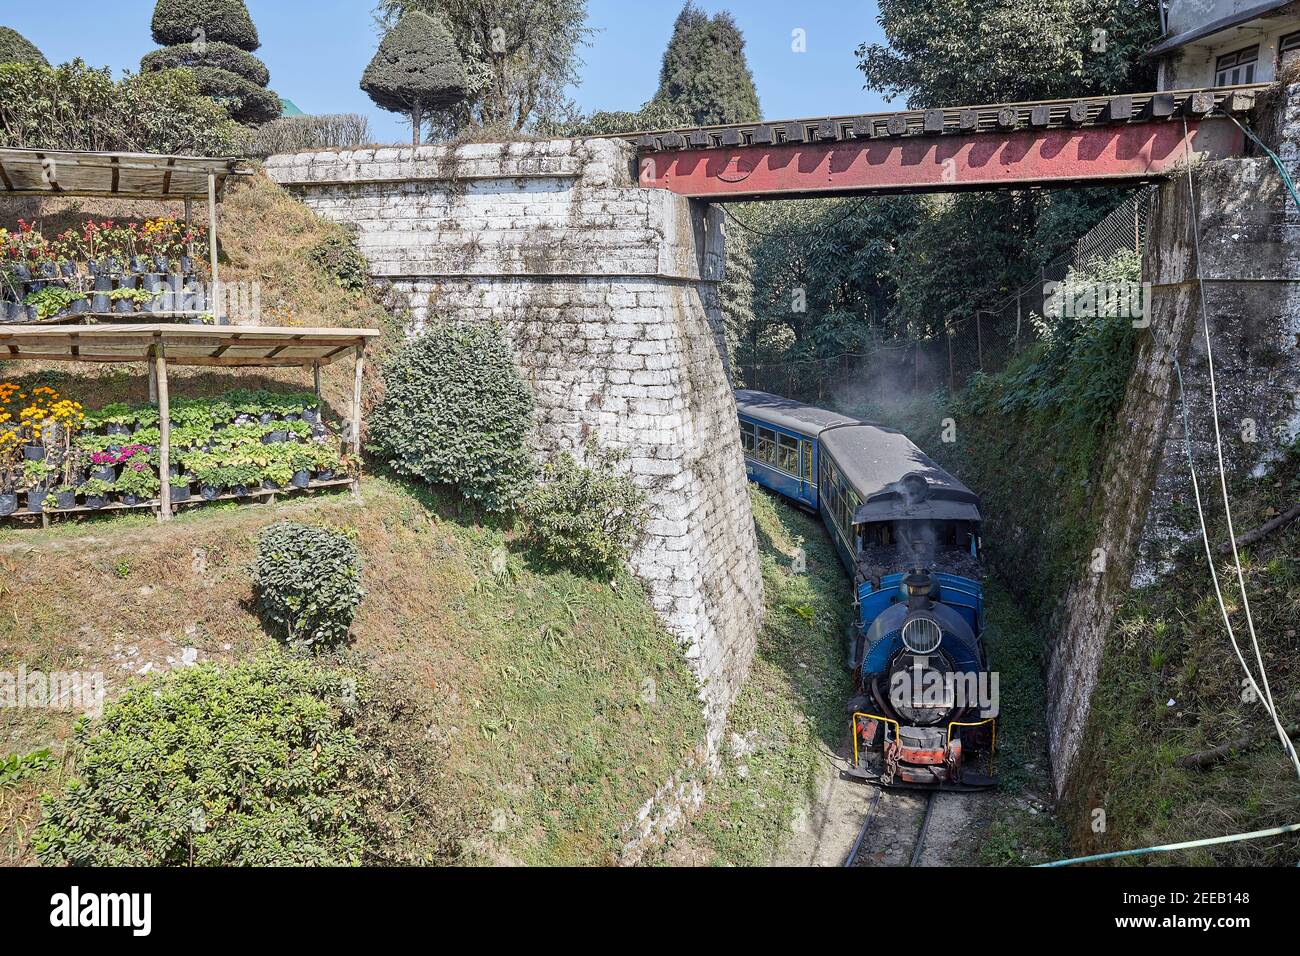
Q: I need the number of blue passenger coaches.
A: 2